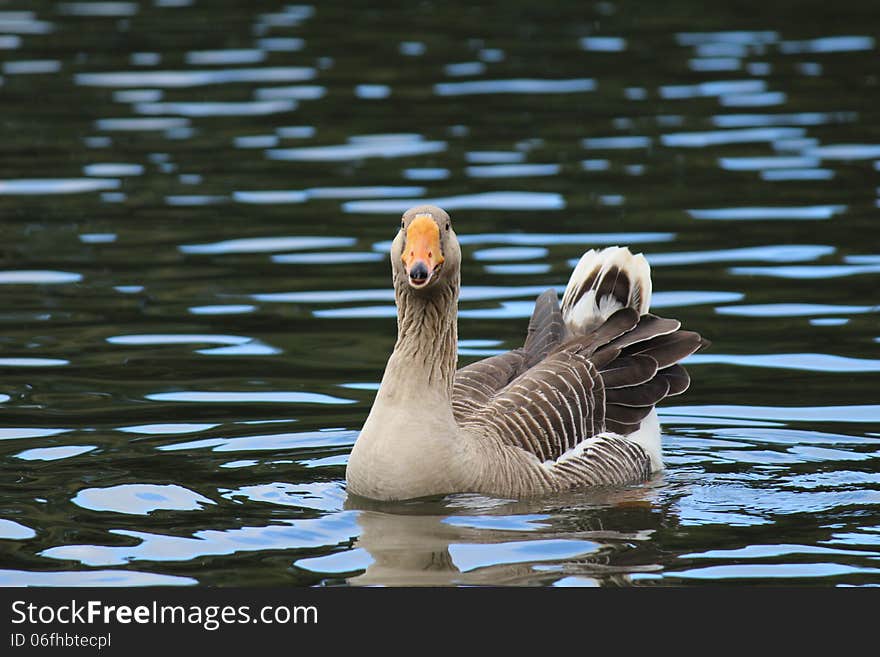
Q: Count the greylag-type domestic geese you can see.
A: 1